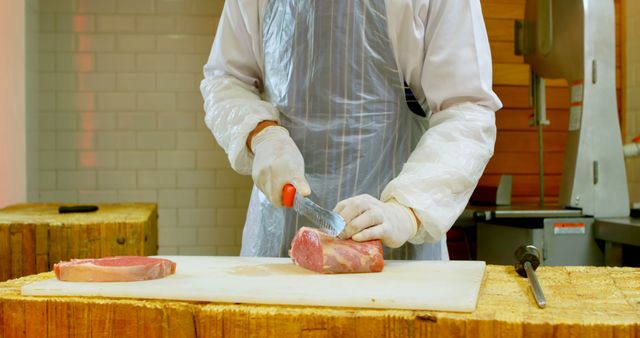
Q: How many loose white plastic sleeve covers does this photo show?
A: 2